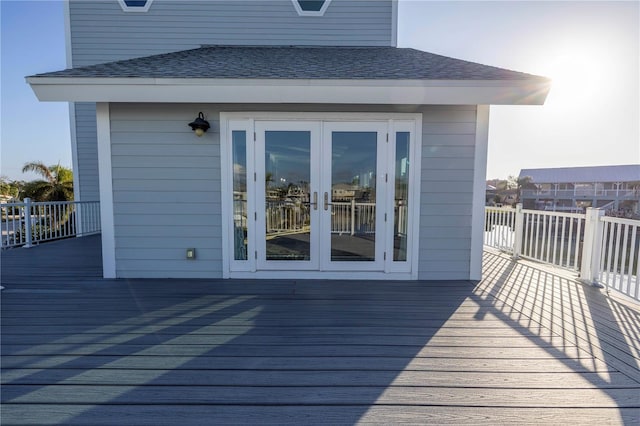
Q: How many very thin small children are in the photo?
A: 0